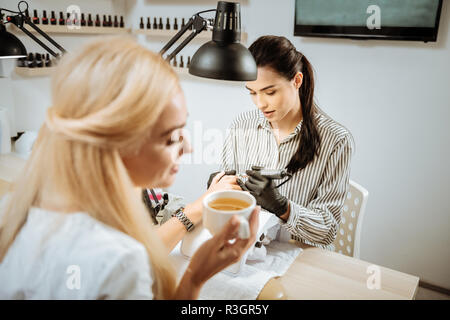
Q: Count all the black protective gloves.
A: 2